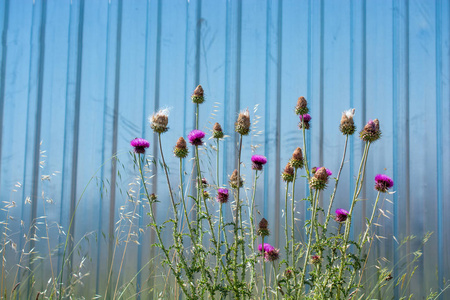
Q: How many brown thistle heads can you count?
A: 13